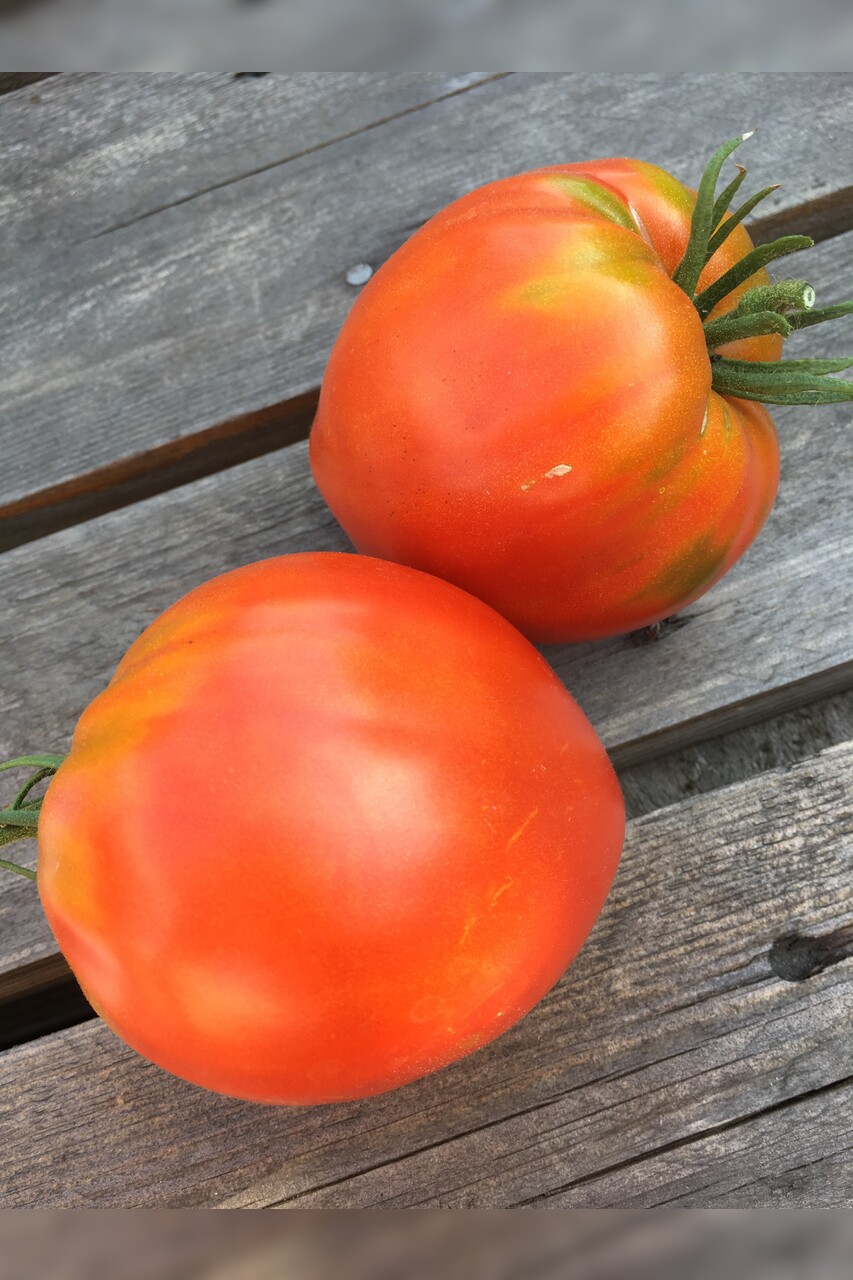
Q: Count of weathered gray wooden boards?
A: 3